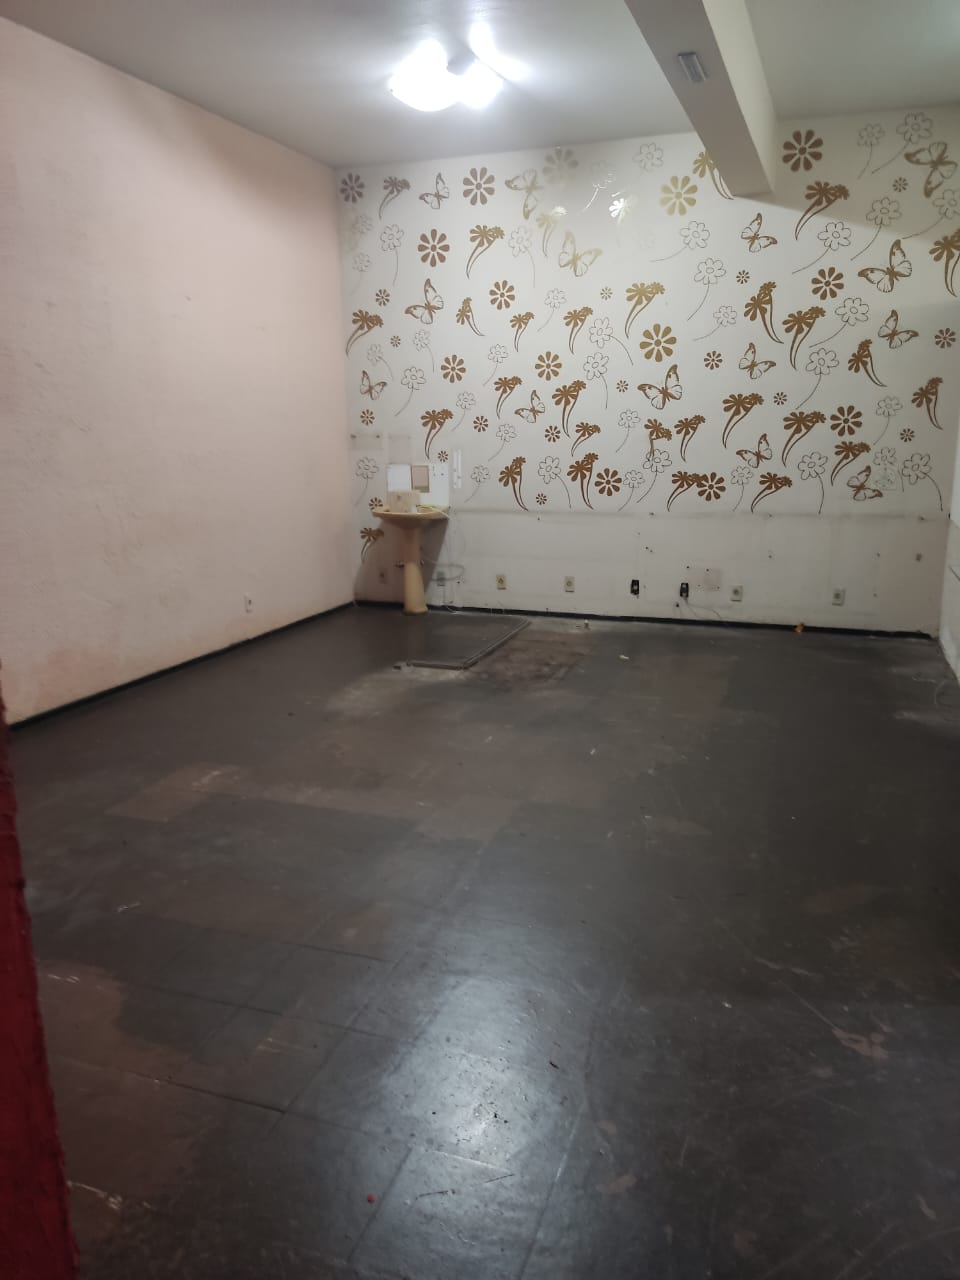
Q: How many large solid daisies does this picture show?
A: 14